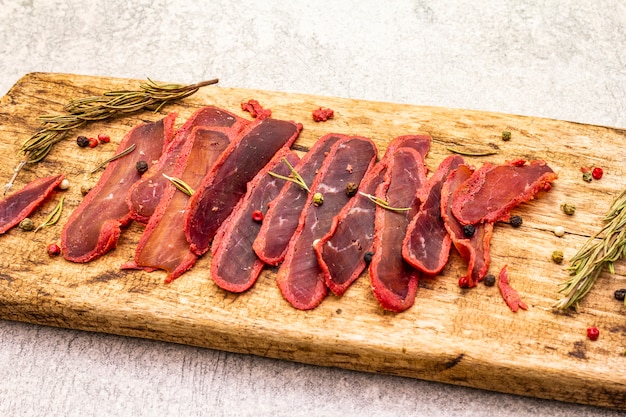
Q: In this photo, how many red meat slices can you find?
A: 13